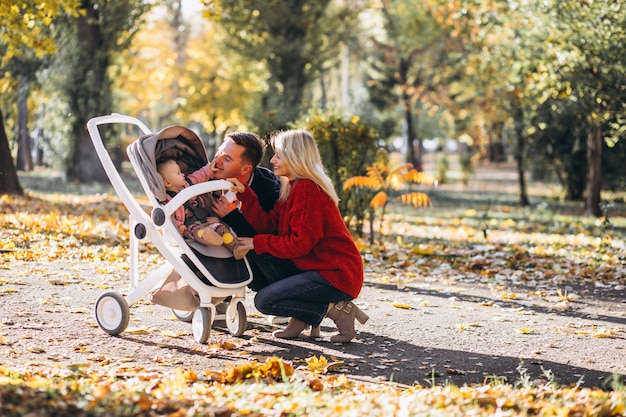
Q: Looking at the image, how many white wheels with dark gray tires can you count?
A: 4